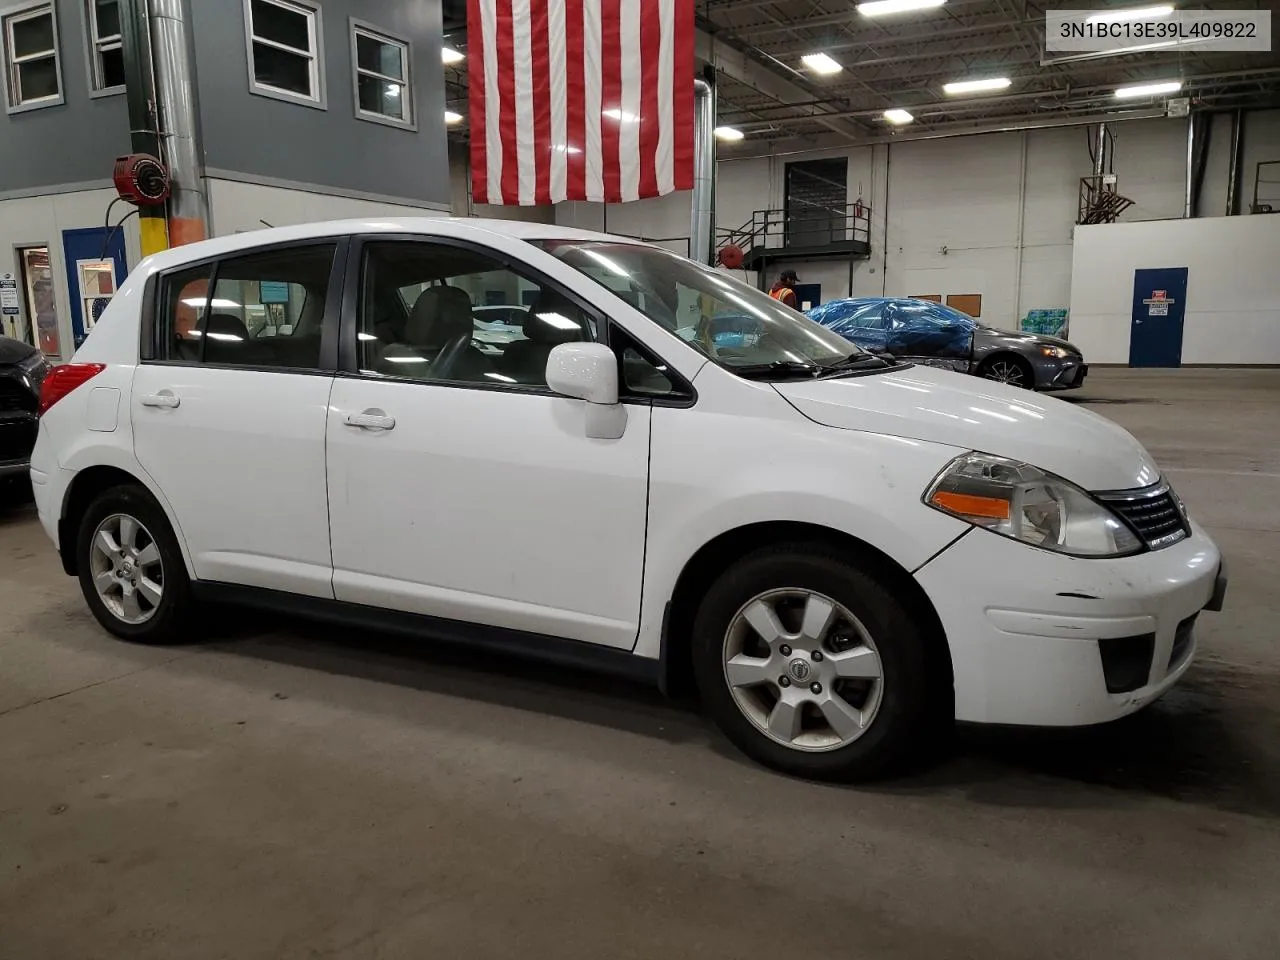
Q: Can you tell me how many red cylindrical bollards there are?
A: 0